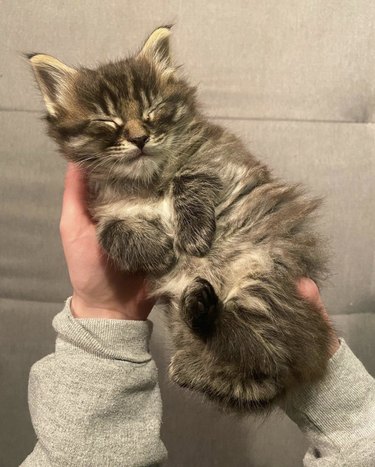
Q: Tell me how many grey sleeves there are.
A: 2